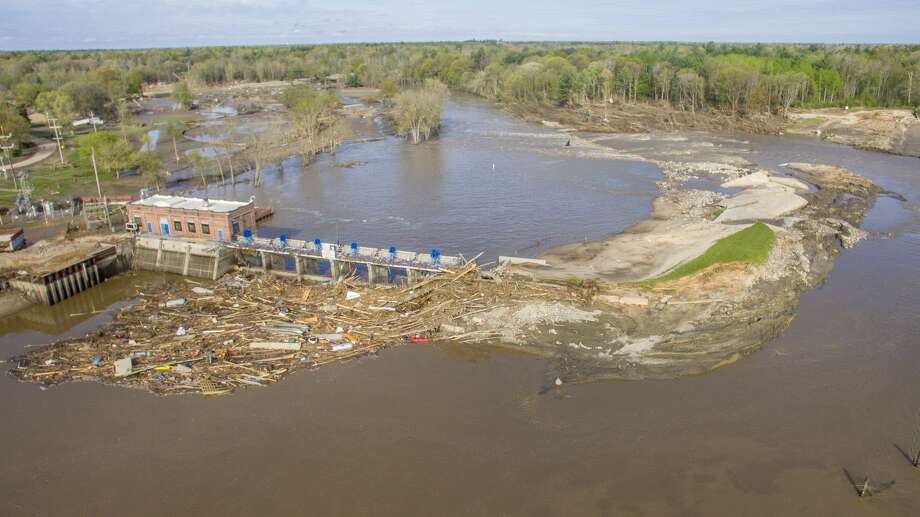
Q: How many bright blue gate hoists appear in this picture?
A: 6